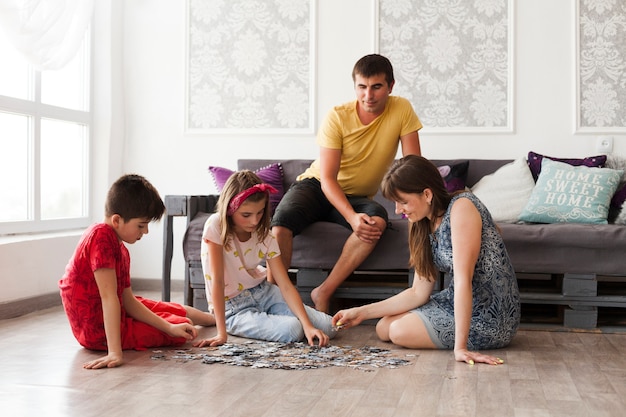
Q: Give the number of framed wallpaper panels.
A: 3